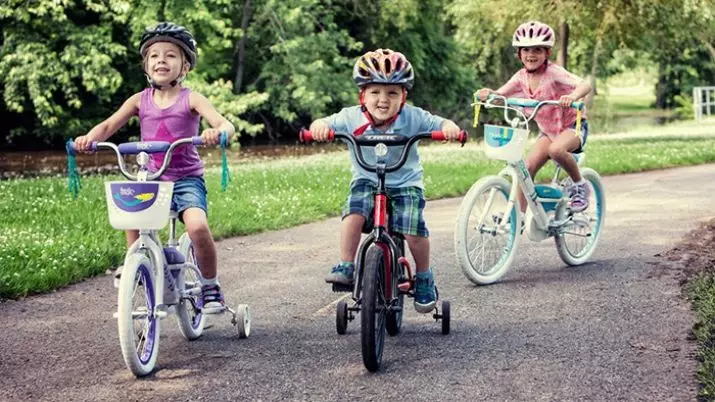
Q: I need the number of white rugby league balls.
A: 0